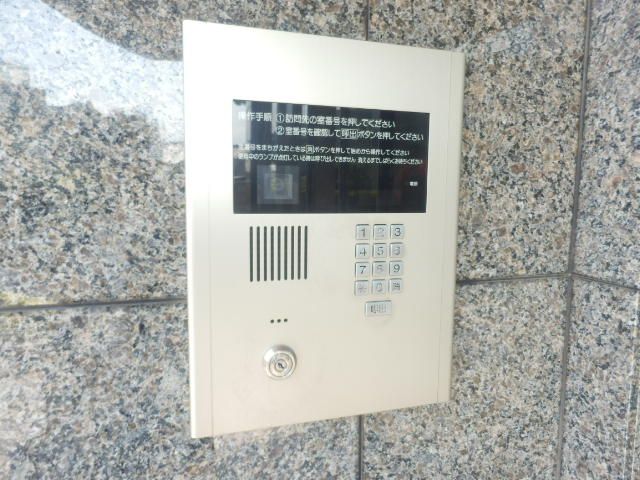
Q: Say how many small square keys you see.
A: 12